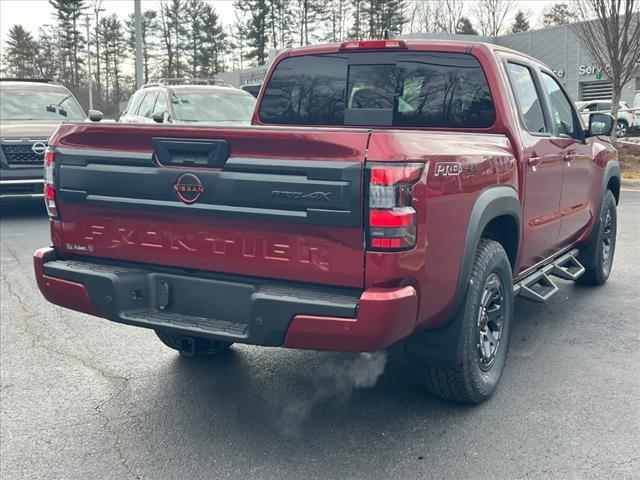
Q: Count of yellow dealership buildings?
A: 0